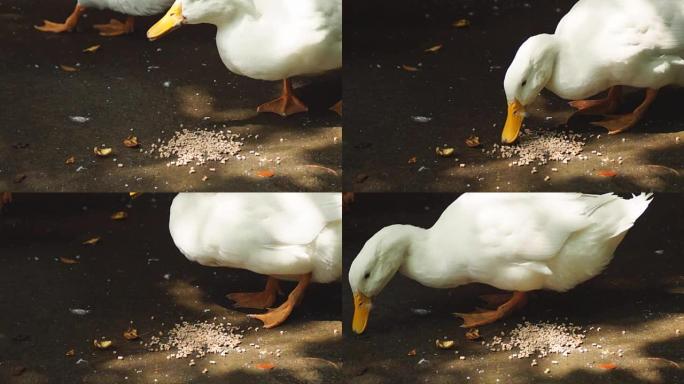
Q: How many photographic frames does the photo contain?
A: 4